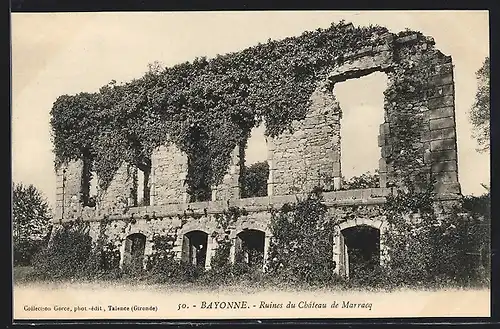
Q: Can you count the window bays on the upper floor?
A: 5